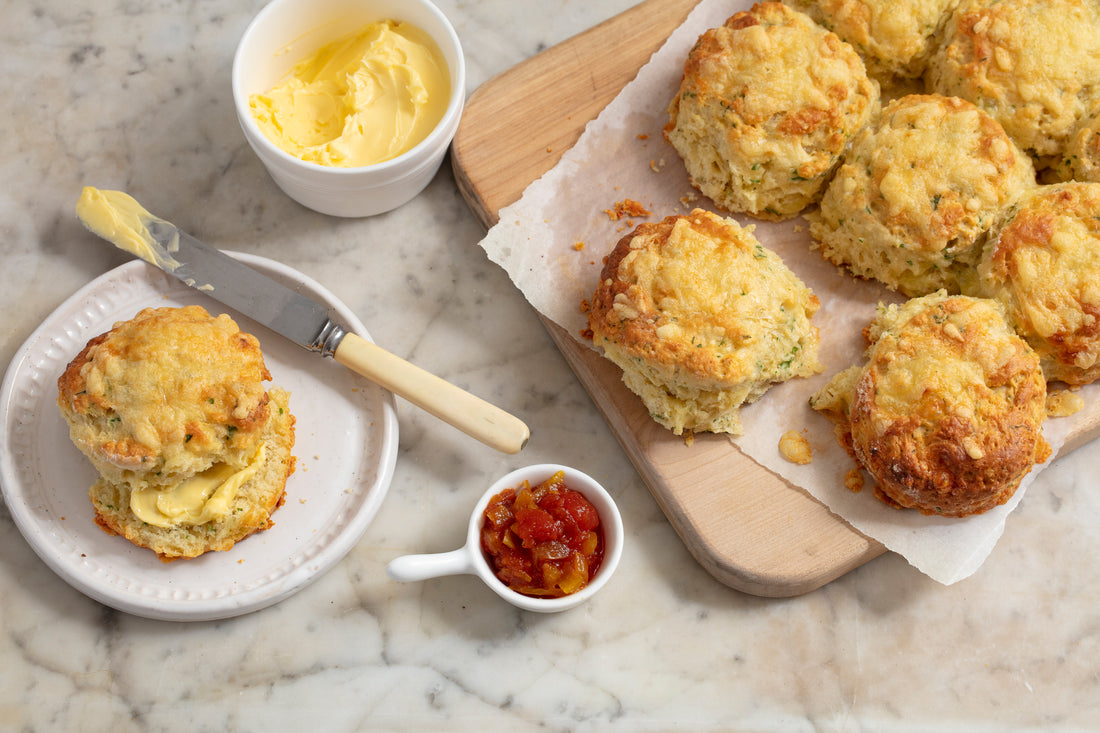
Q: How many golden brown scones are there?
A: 9